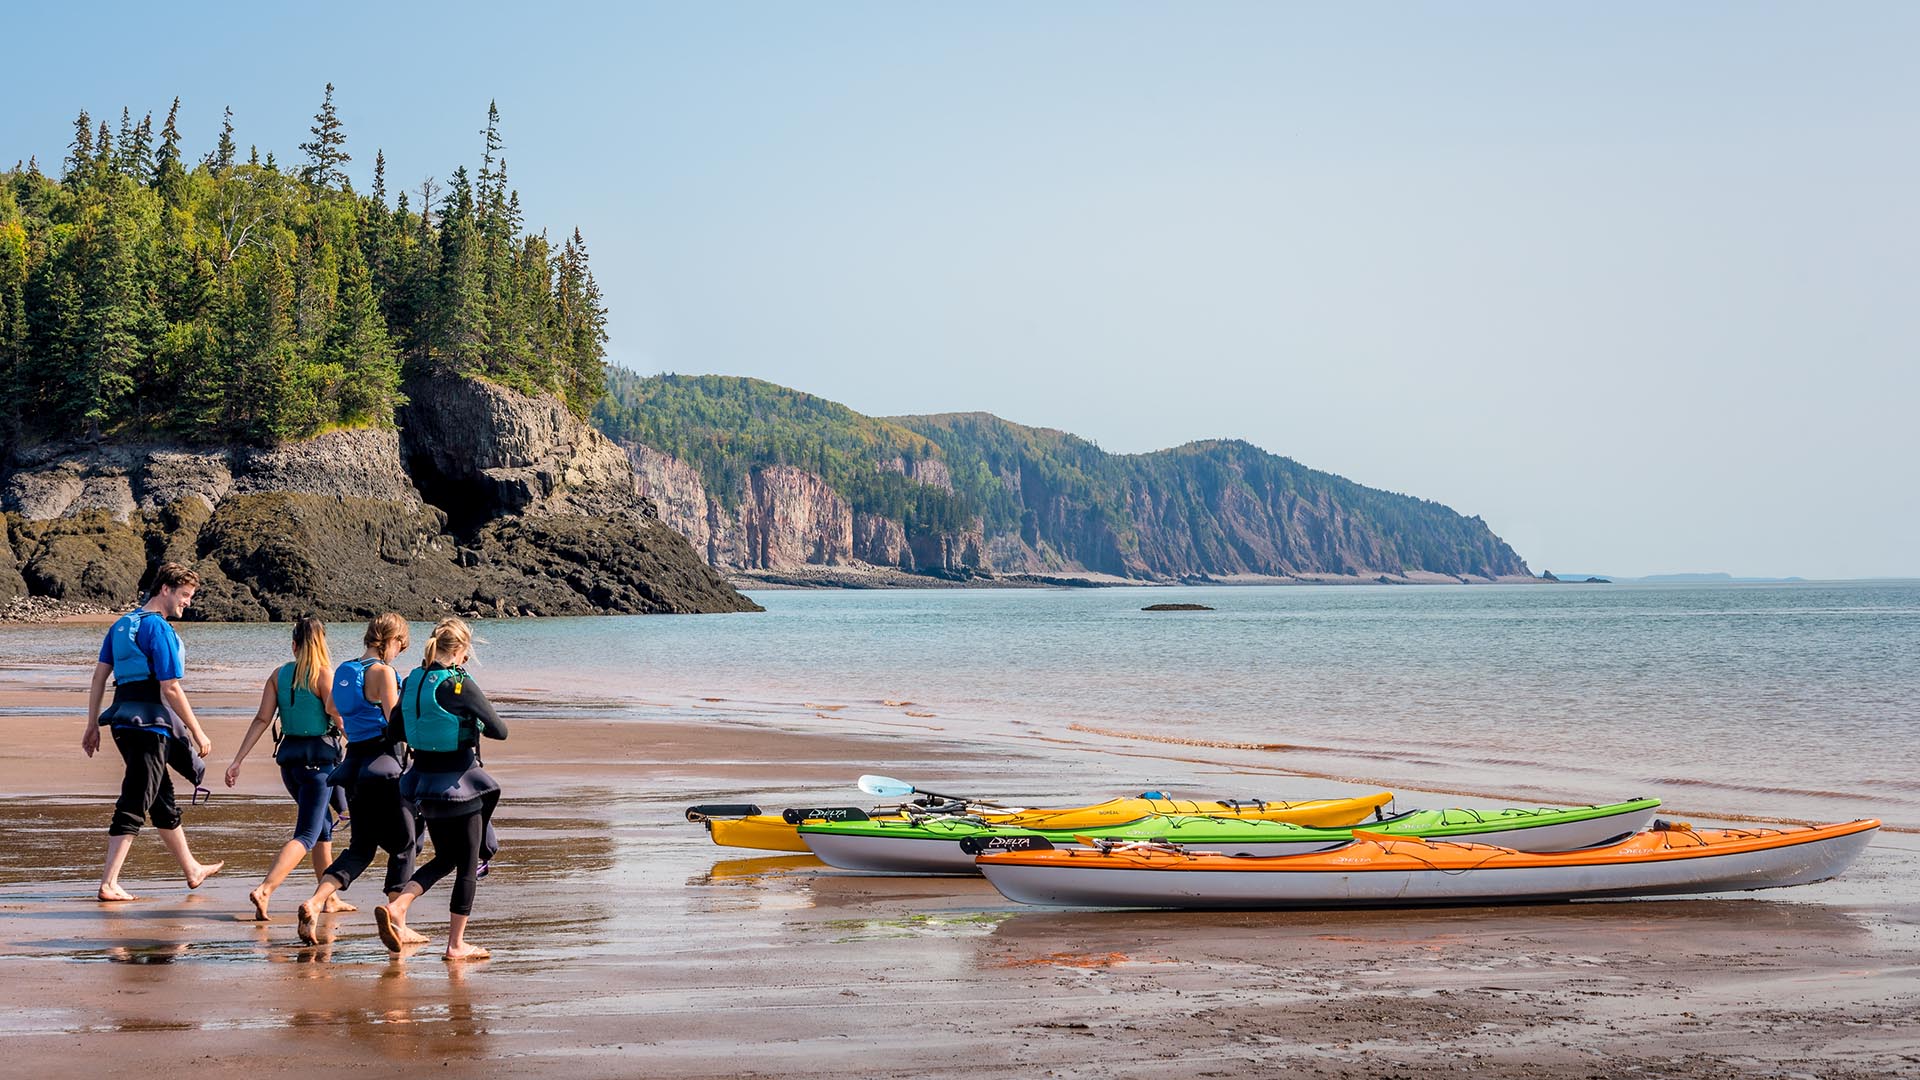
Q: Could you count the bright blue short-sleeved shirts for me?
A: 1